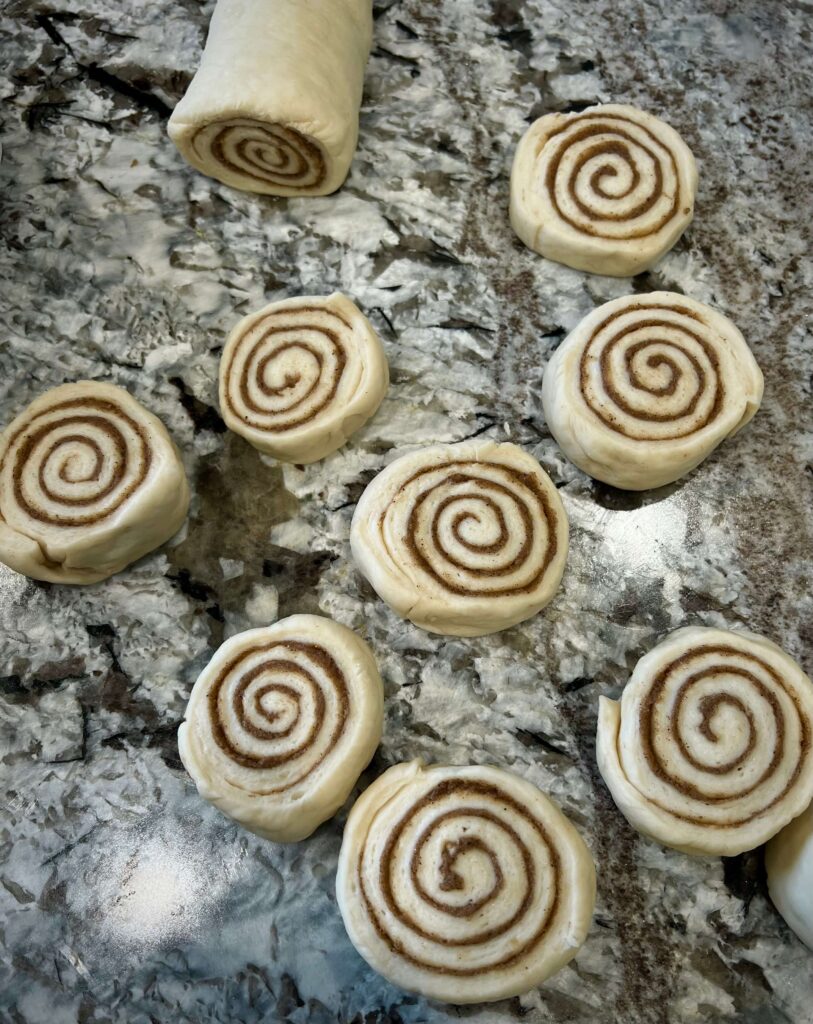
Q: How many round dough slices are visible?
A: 8